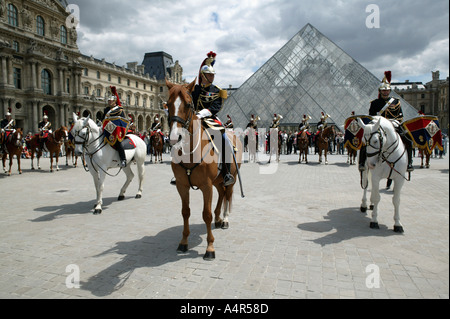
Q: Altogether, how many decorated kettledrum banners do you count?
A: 4